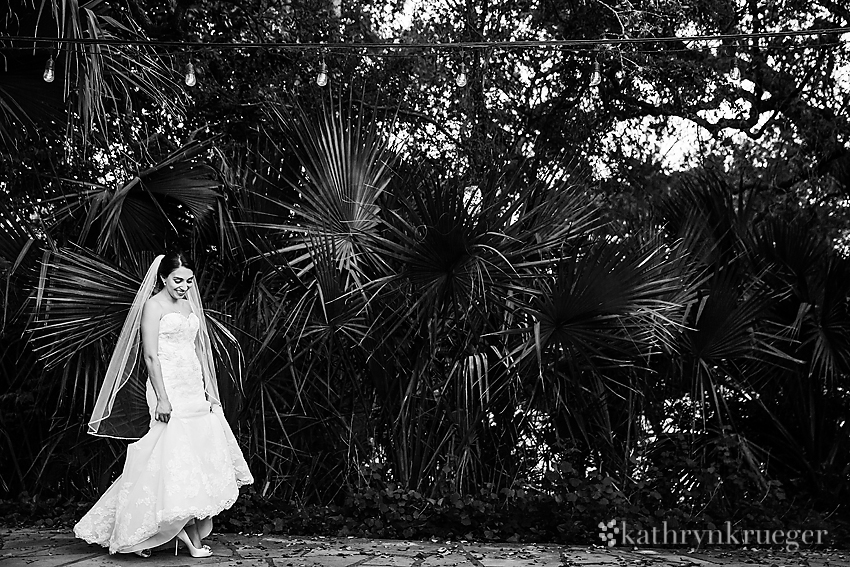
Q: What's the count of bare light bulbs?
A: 6